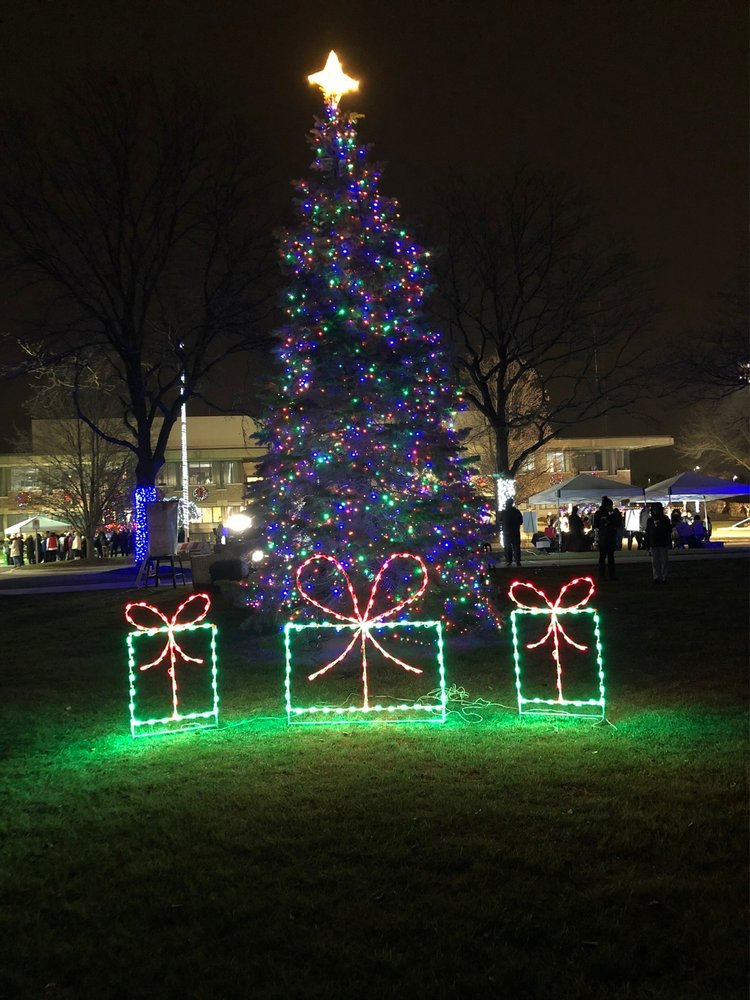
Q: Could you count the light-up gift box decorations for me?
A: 3